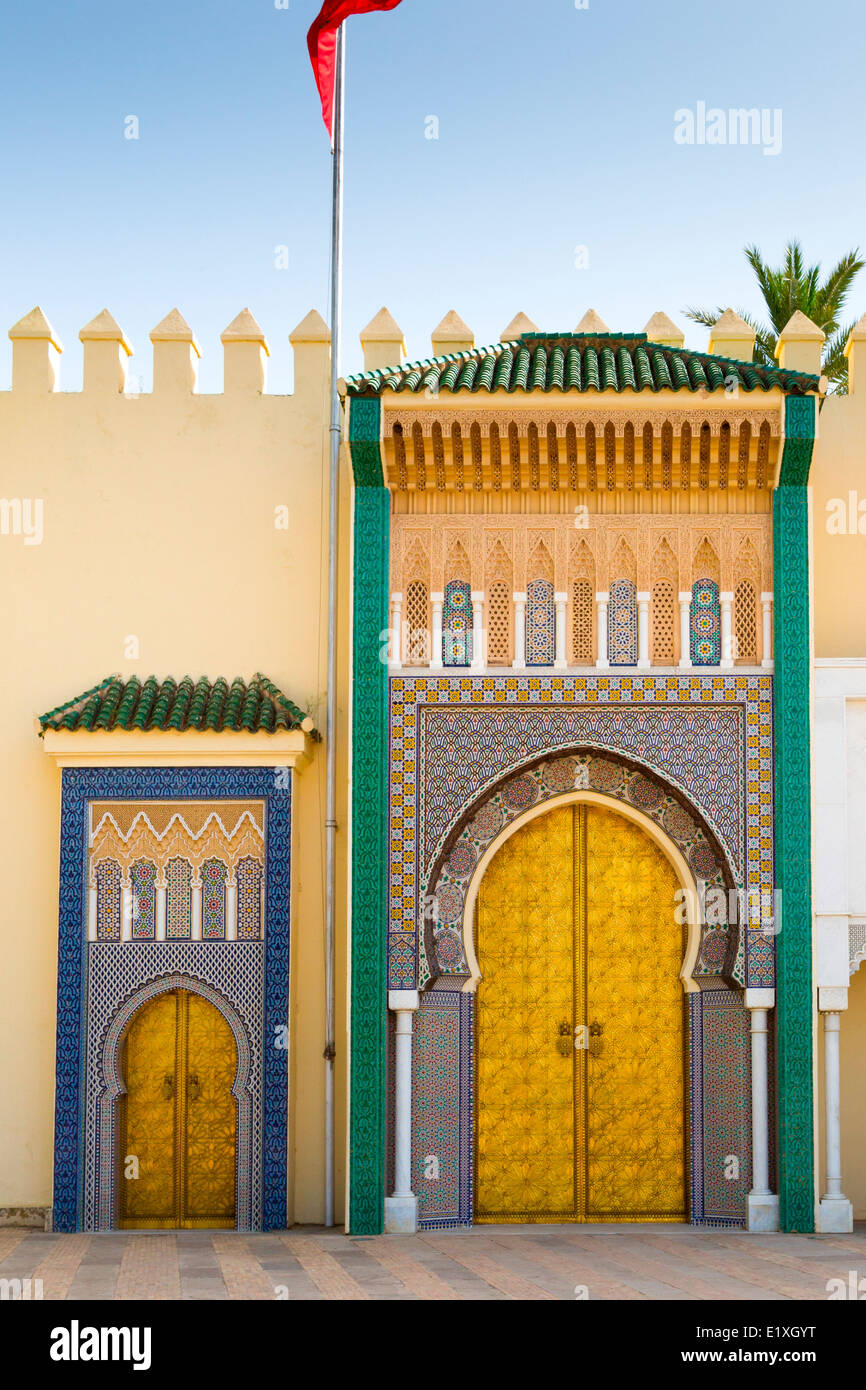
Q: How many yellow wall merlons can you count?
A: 13